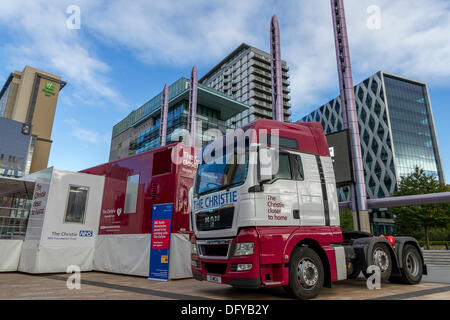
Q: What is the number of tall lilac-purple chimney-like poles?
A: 4